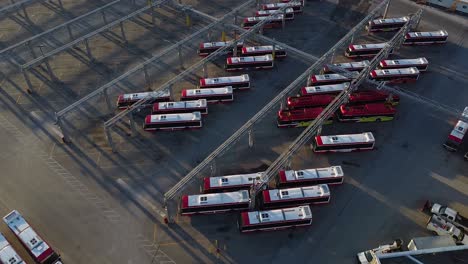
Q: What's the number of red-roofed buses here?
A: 4